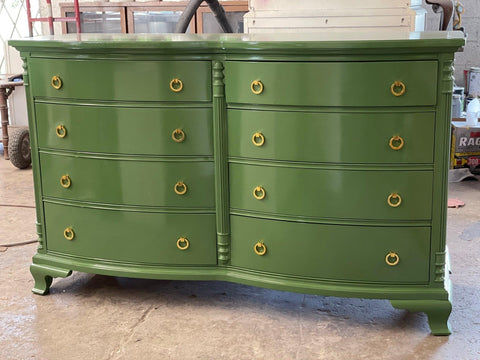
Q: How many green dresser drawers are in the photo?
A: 8